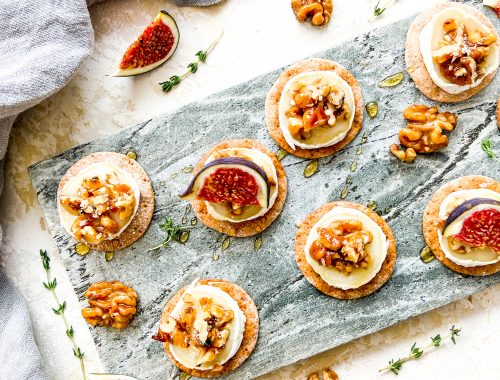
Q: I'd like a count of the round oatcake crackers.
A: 7